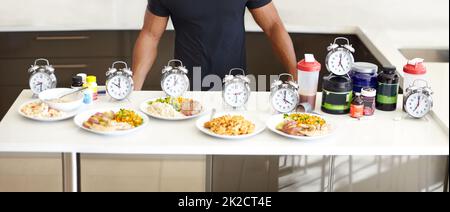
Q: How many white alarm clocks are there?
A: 7